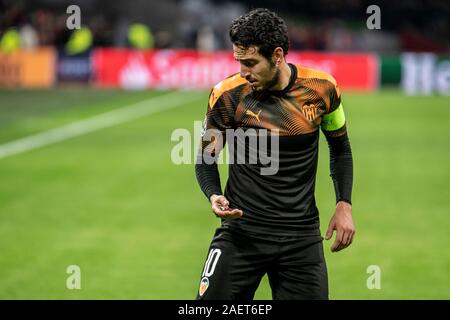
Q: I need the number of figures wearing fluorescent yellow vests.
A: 3